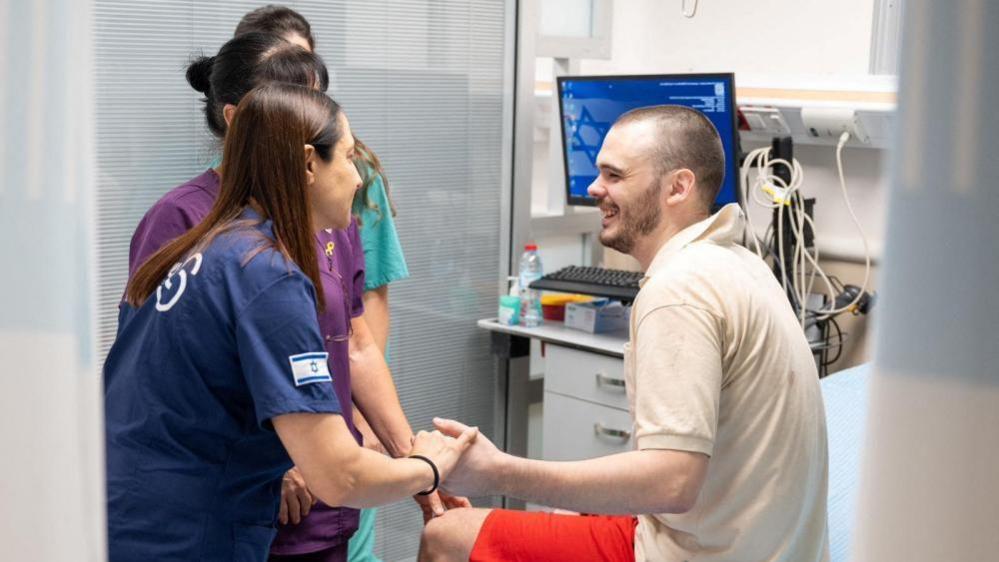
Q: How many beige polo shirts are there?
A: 1